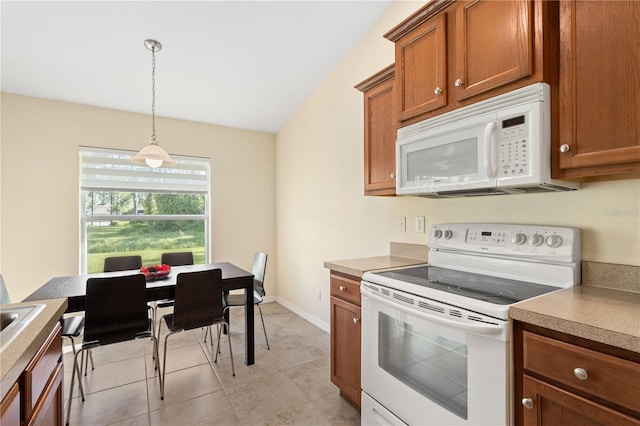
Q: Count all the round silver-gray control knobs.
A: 5